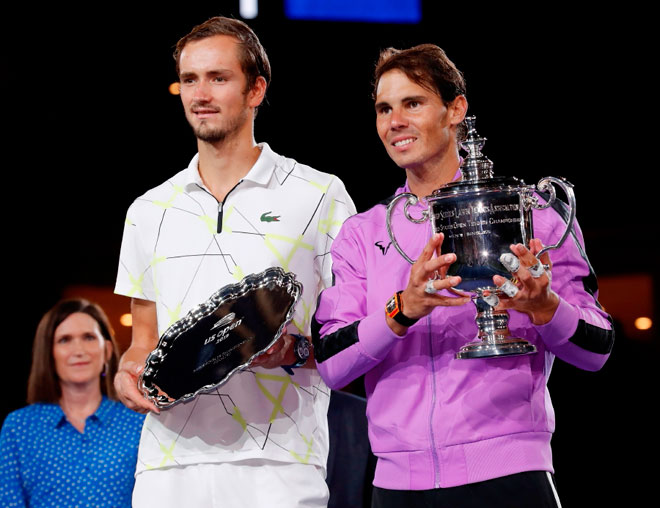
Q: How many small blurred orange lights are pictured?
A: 3